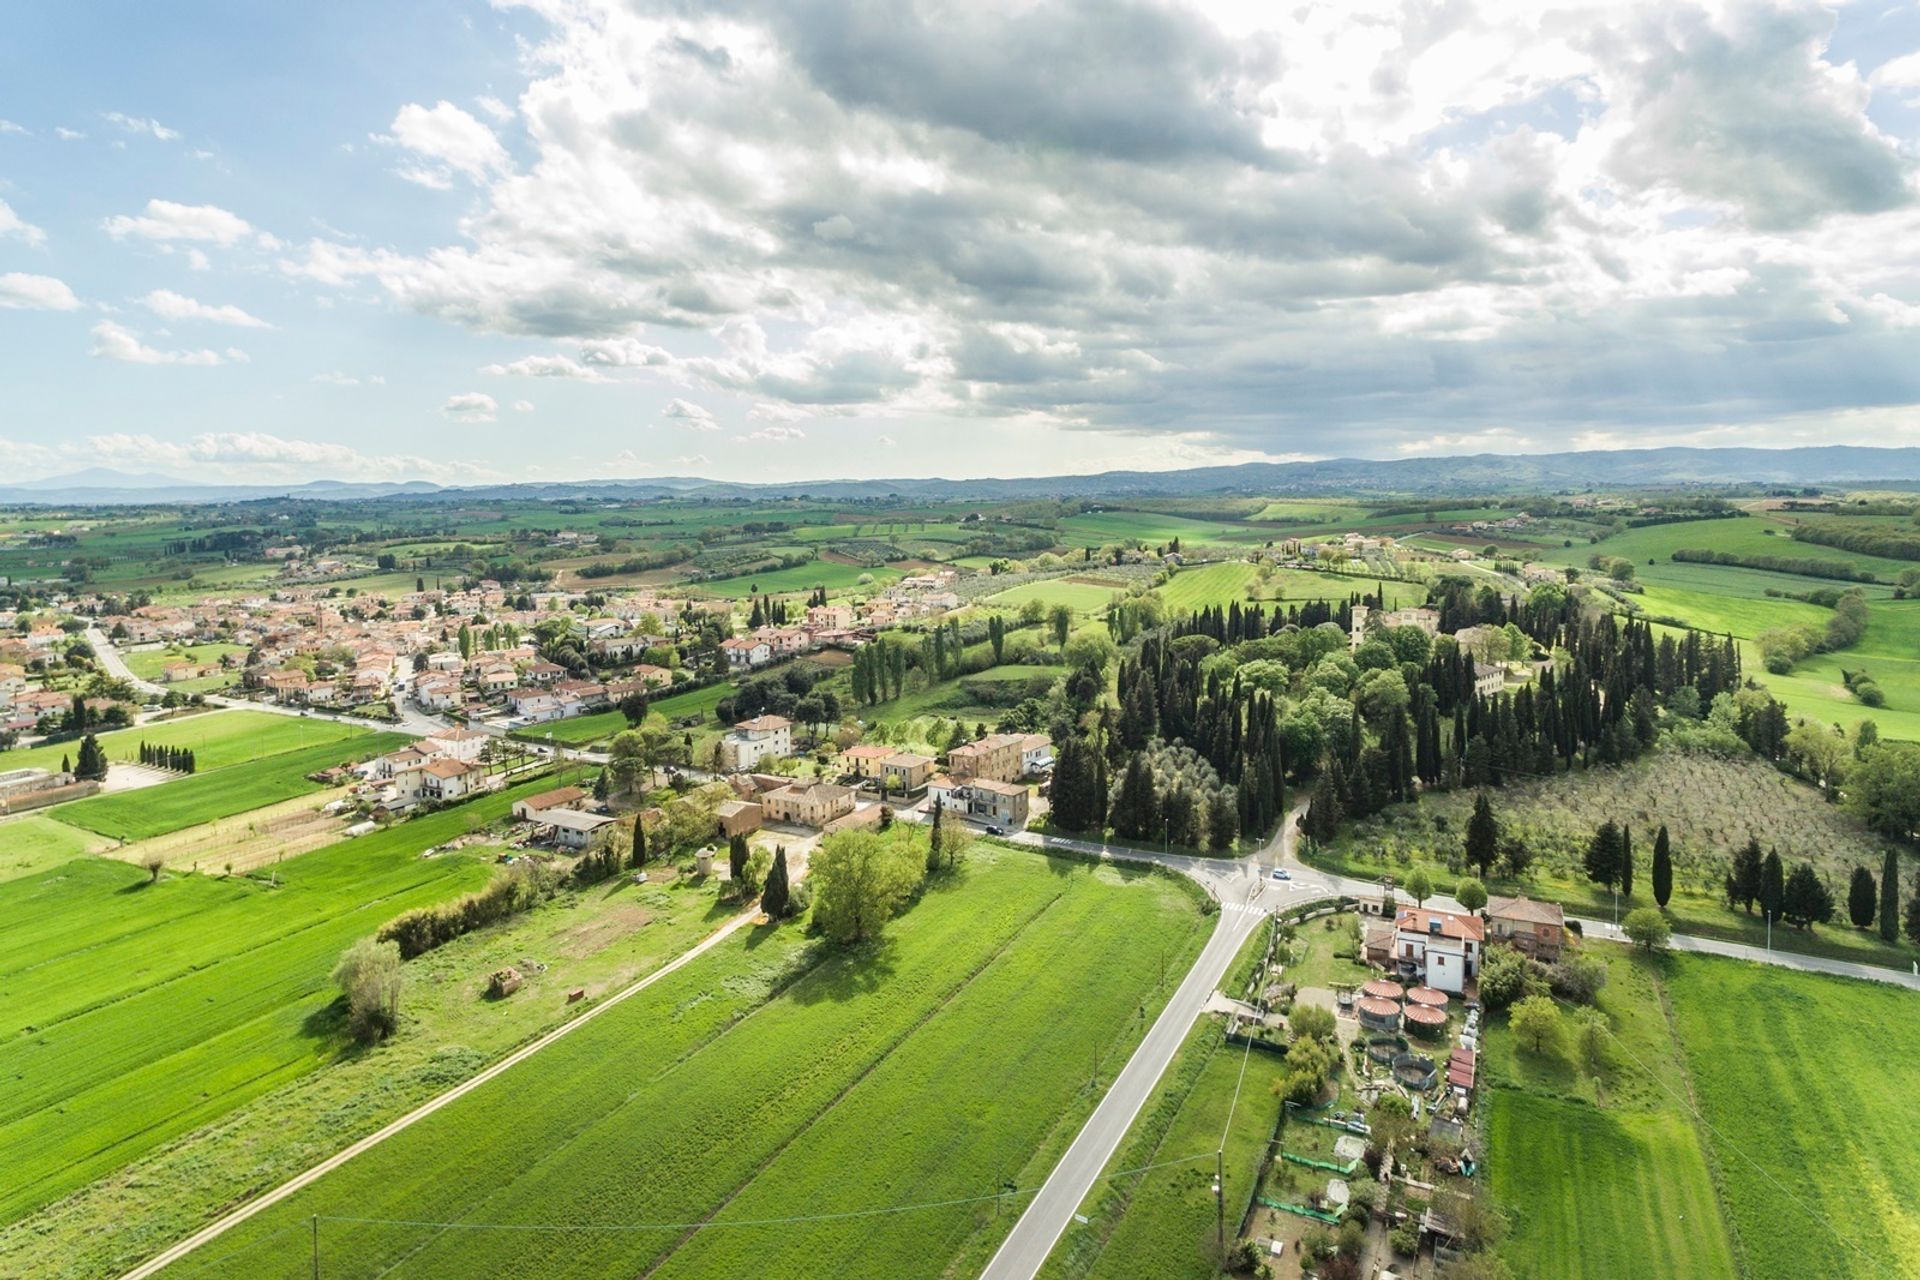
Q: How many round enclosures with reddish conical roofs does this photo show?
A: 4